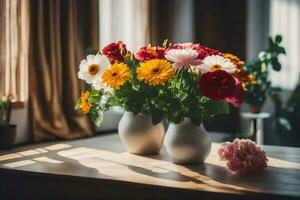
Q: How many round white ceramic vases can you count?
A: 2